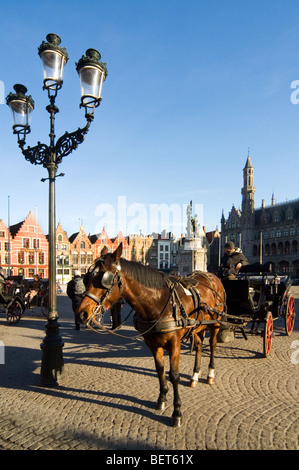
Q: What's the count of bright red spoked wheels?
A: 2